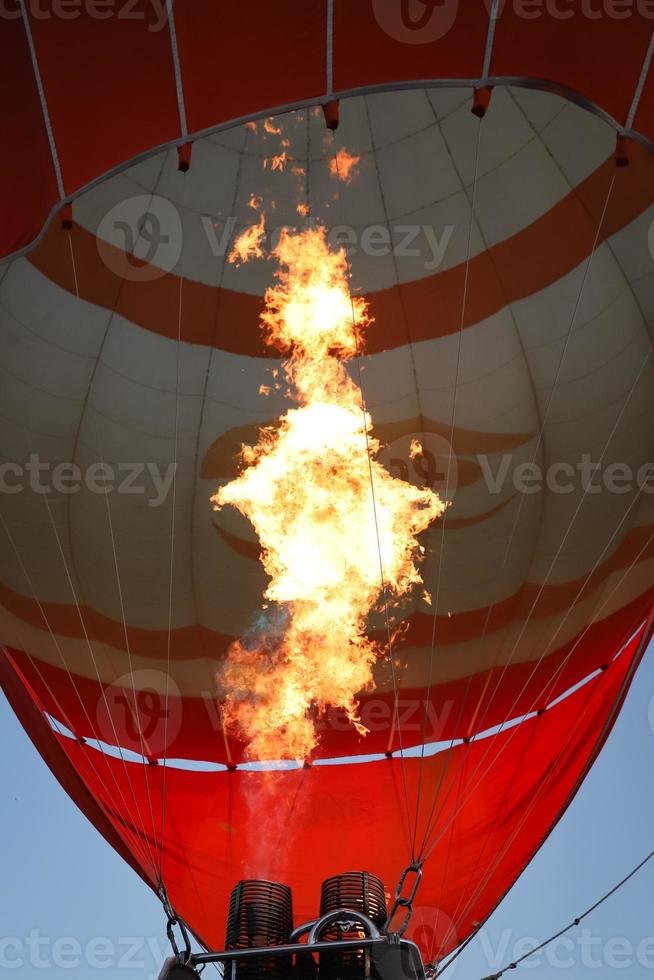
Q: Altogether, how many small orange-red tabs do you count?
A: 5